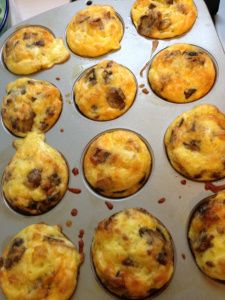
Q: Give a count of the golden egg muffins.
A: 12